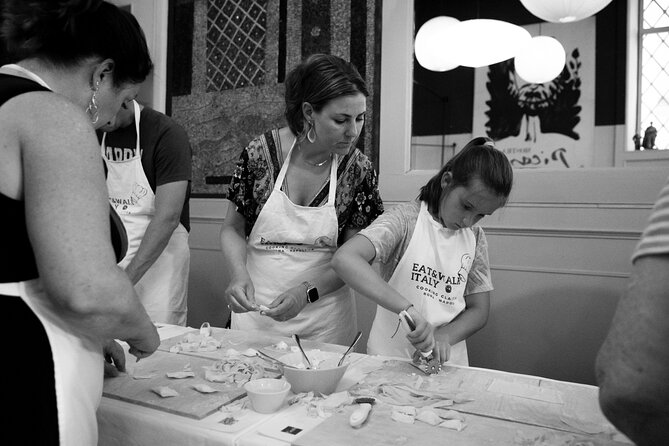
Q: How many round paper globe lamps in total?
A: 4